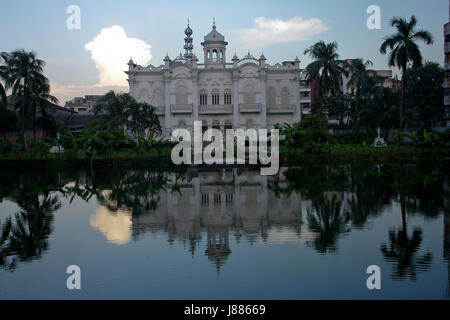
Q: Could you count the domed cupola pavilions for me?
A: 1